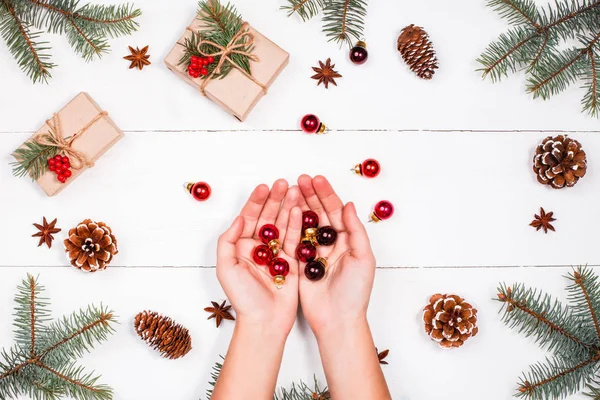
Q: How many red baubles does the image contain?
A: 9